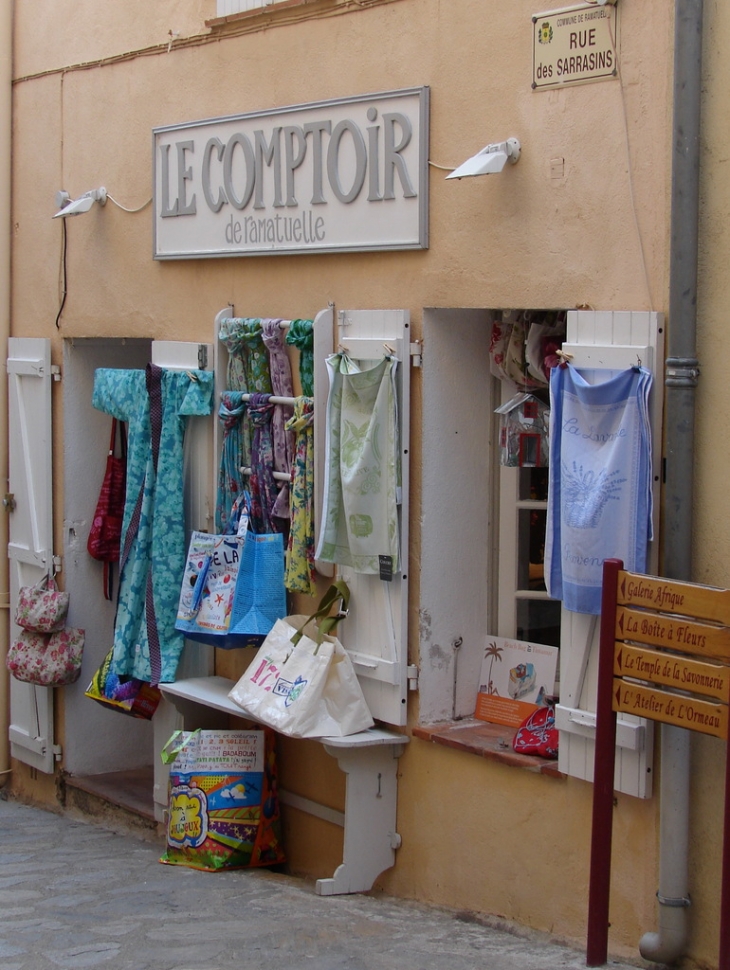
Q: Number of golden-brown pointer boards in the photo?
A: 4